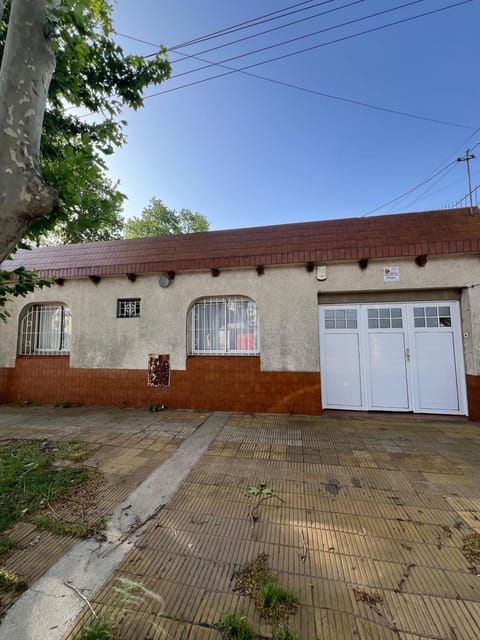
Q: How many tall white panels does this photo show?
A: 3